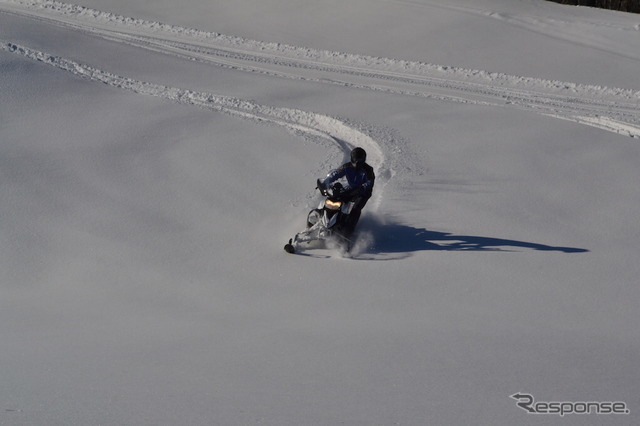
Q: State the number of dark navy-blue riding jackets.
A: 1